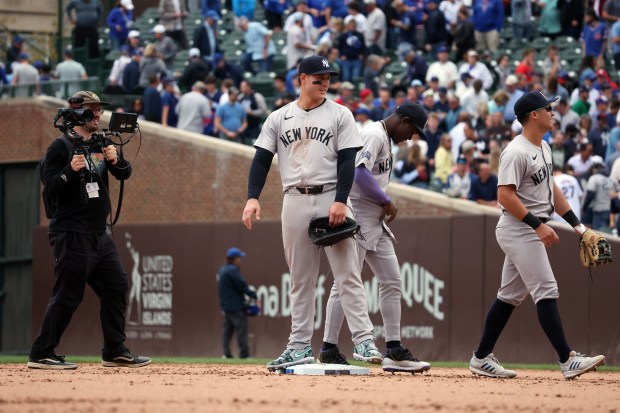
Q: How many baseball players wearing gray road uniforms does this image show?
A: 3